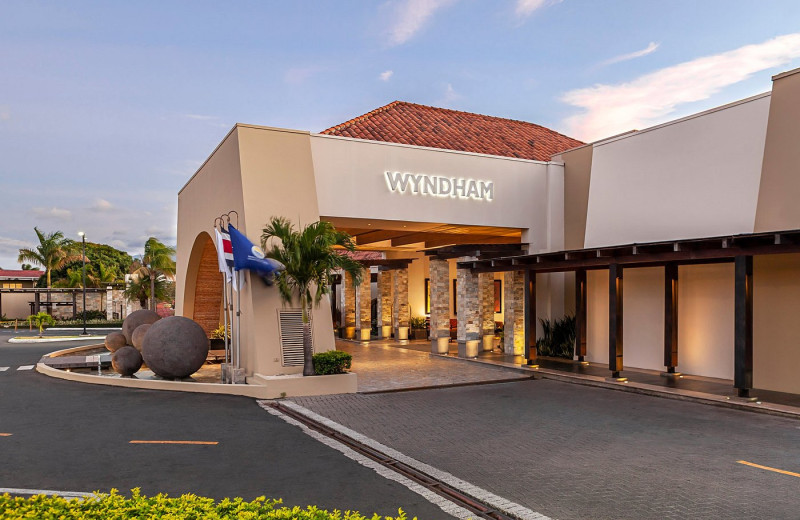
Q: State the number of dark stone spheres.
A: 5